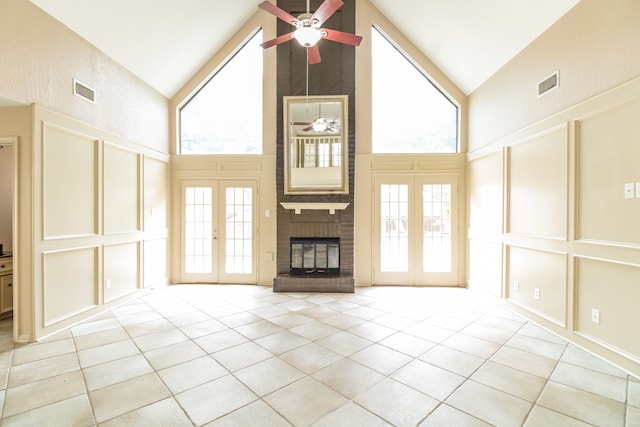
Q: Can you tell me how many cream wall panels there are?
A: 12